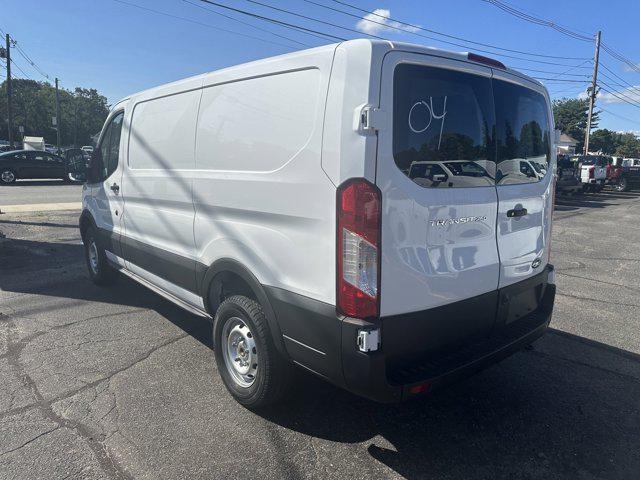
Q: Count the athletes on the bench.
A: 0